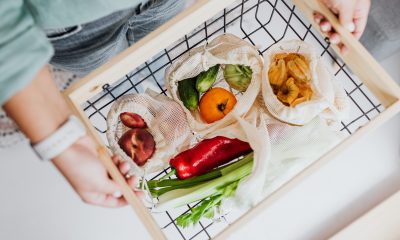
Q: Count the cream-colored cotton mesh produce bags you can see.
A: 4